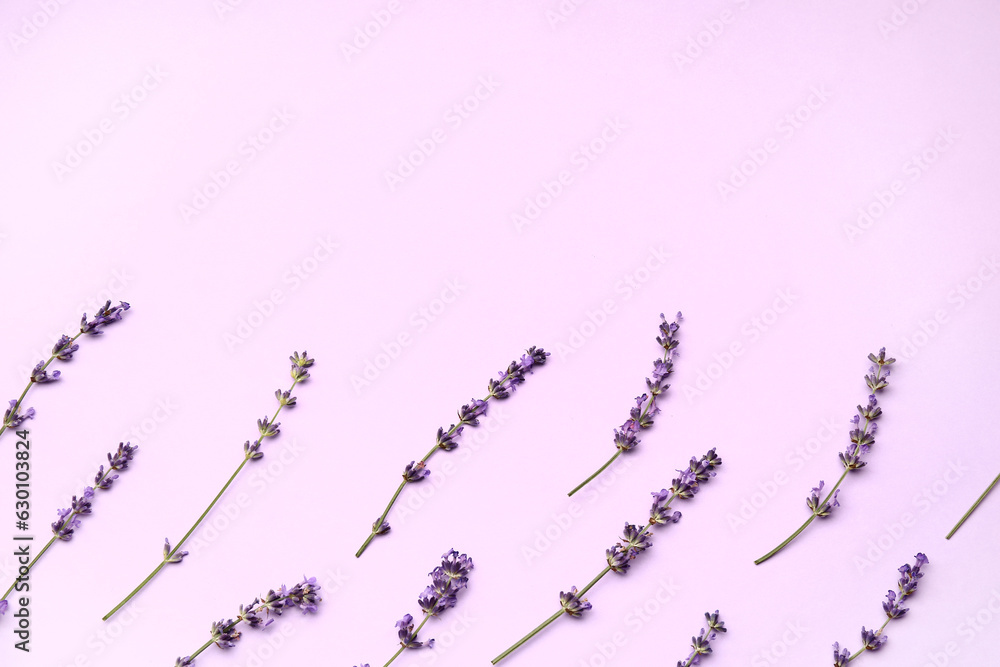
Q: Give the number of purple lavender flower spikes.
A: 11